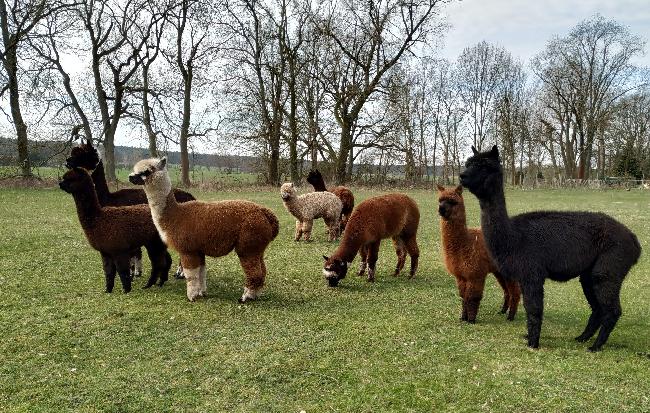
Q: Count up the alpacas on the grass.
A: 8